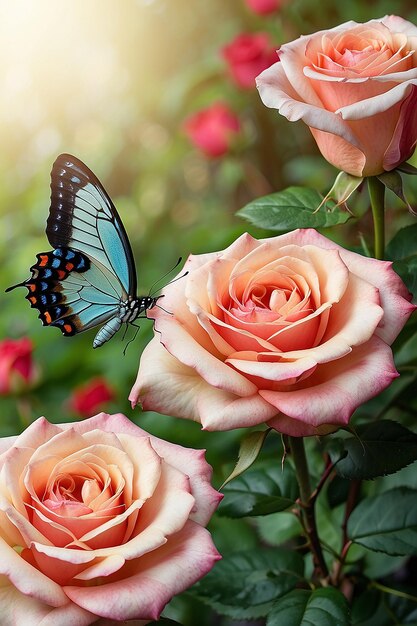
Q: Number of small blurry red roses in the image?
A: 5